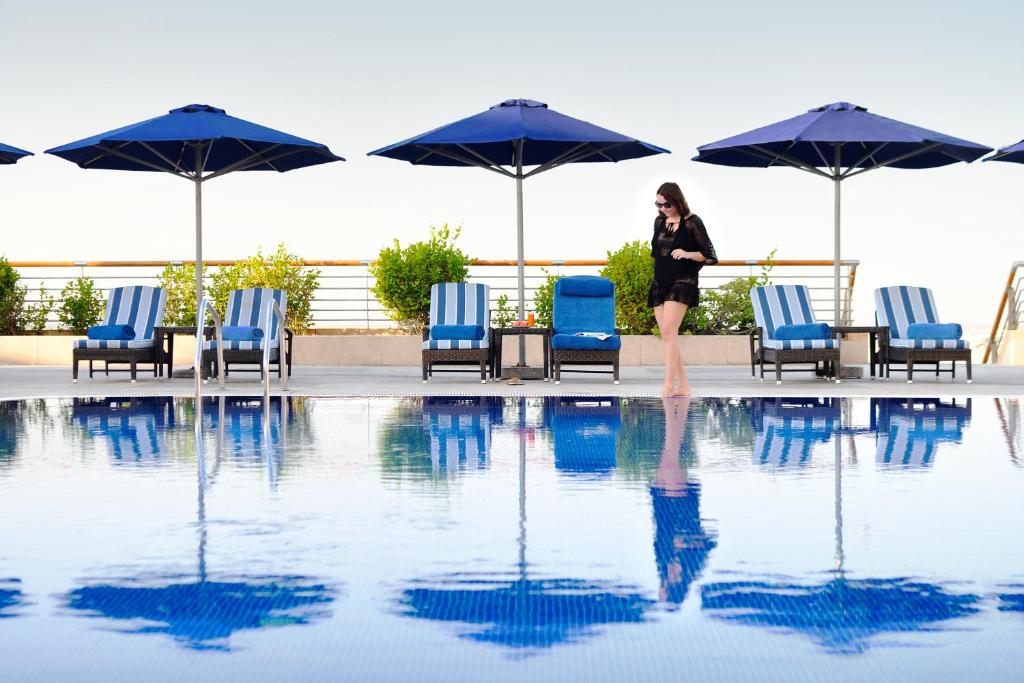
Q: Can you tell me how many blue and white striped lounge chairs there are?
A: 5